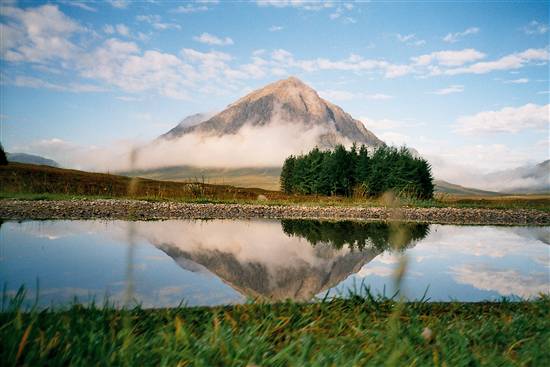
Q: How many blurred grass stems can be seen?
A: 2